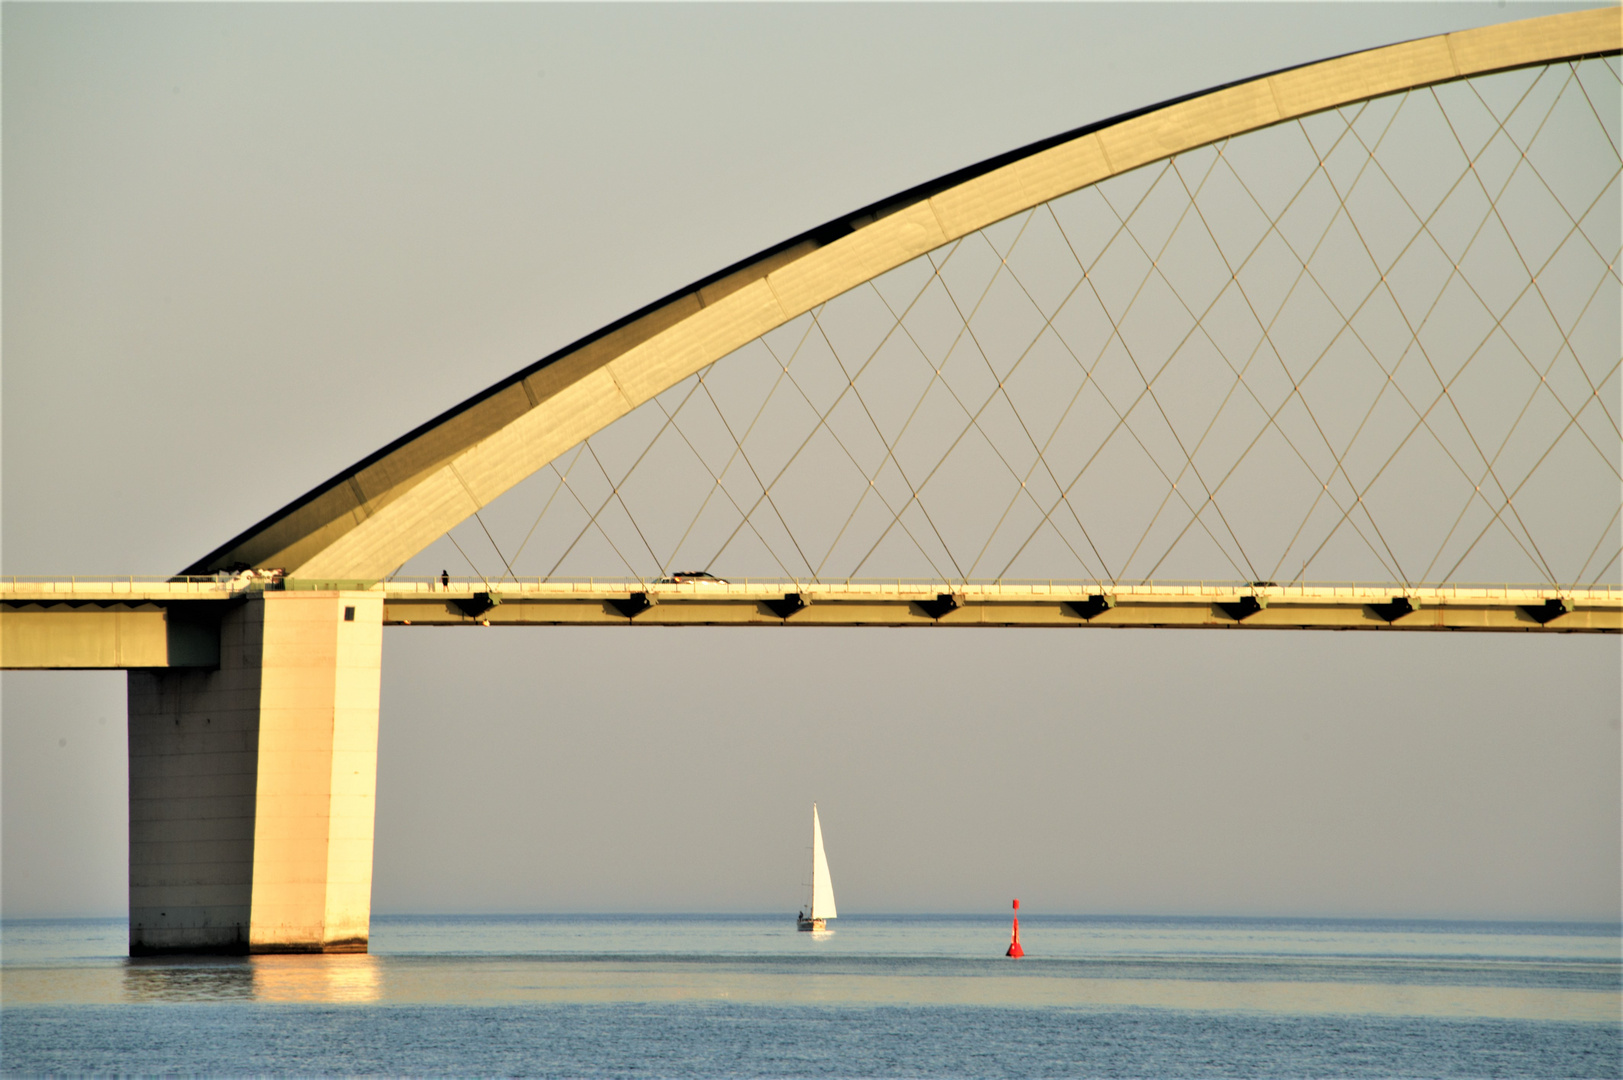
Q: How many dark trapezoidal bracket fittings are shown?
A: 8